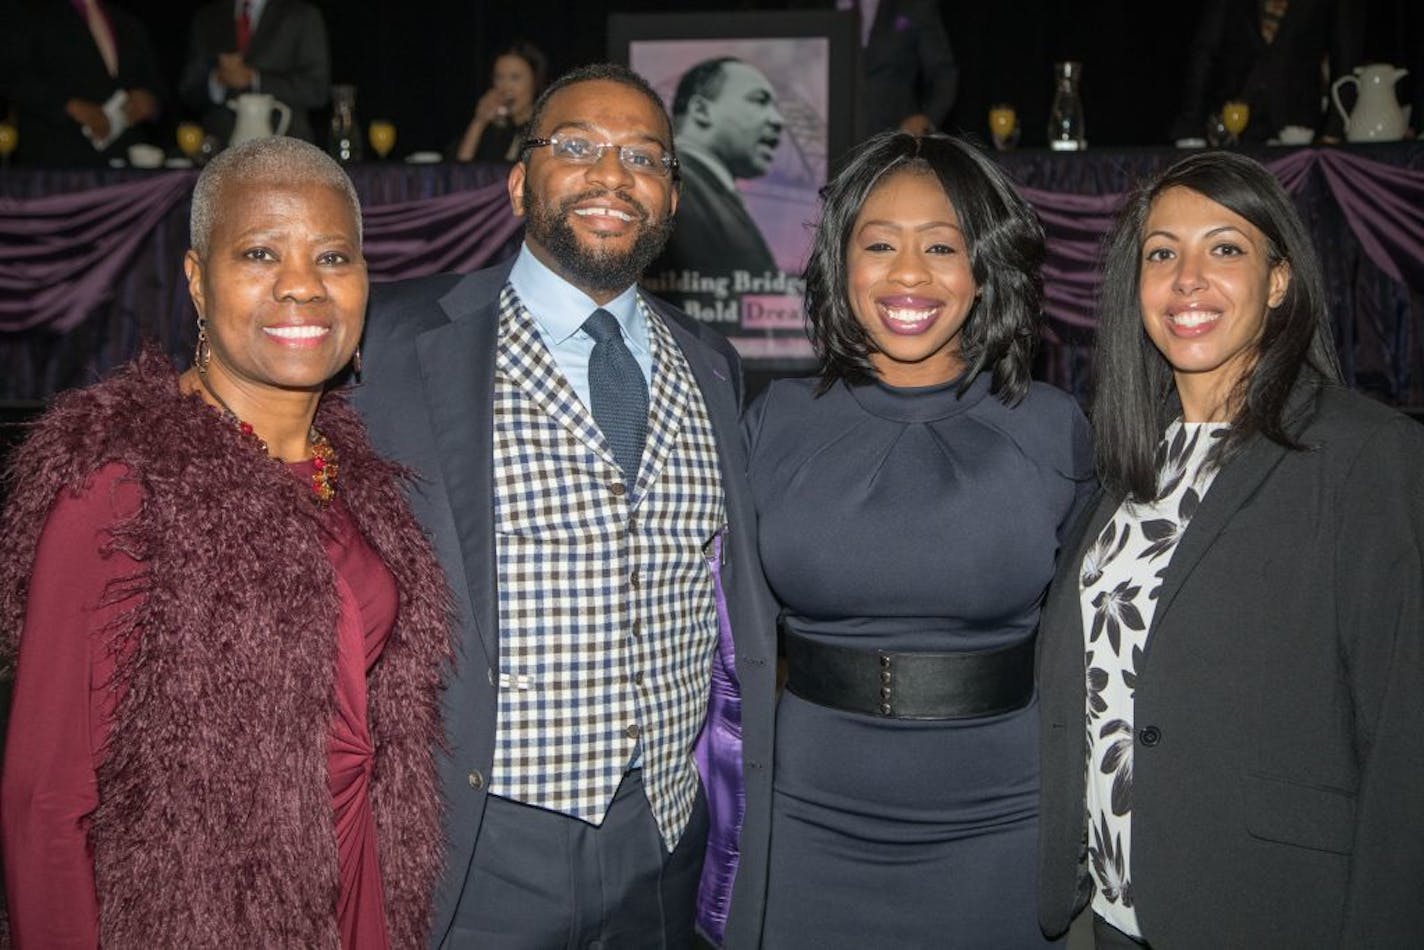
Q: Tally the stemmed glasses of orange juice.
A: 5